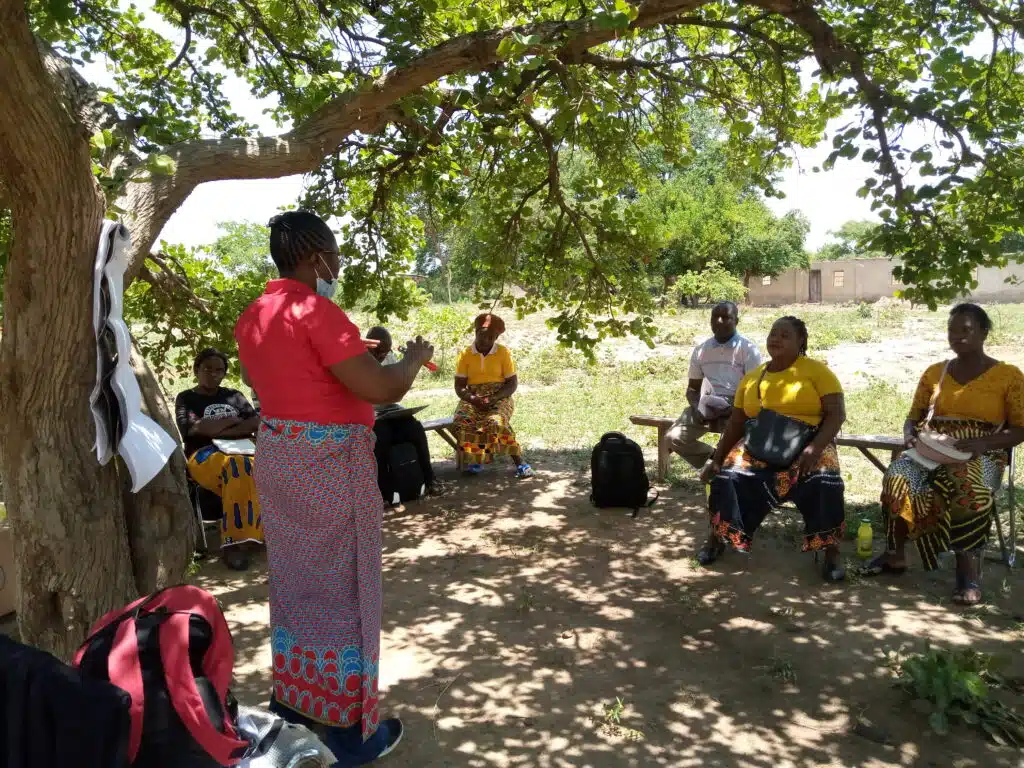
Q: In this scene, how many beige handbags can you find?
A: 1